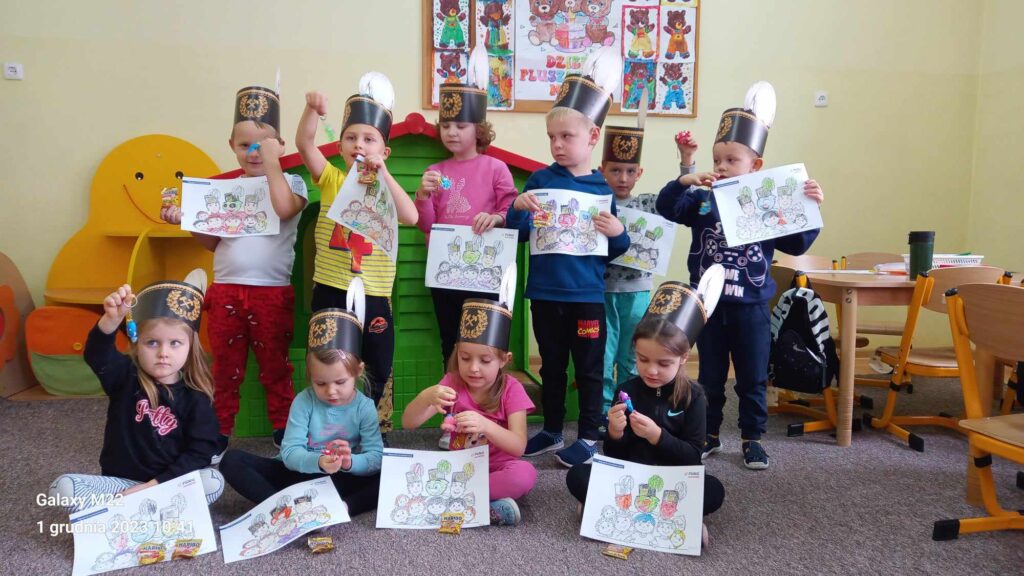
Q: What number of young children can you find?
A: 10